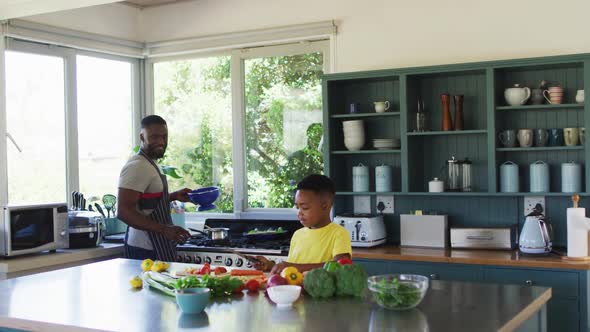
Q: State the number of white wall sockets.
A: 2